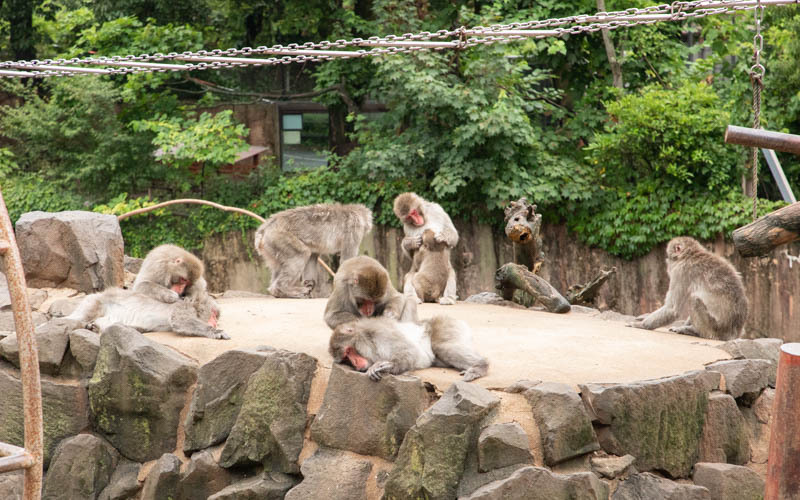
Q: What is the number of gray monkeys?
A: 8